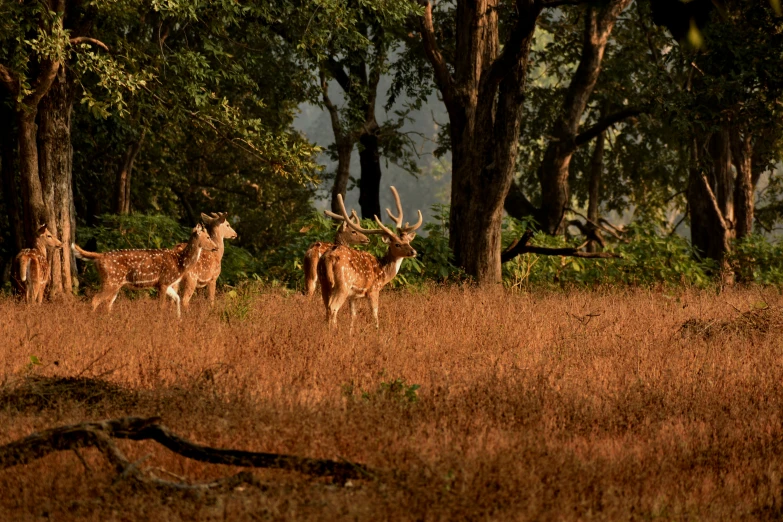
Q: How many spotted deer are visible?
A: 5